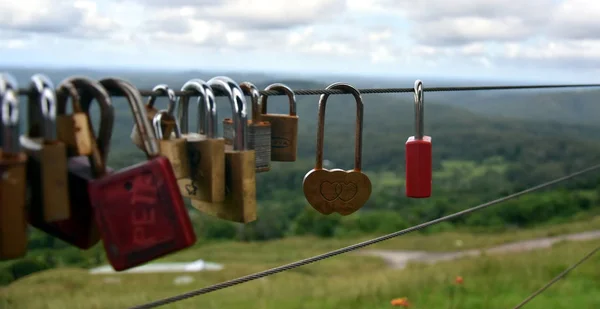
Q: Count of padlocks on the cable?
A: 13